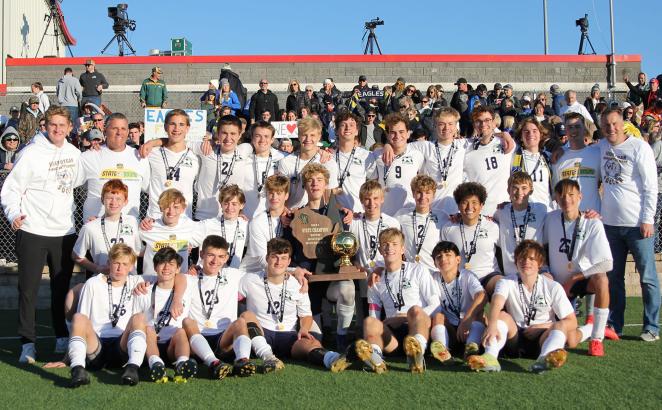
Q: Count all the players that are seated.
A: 7